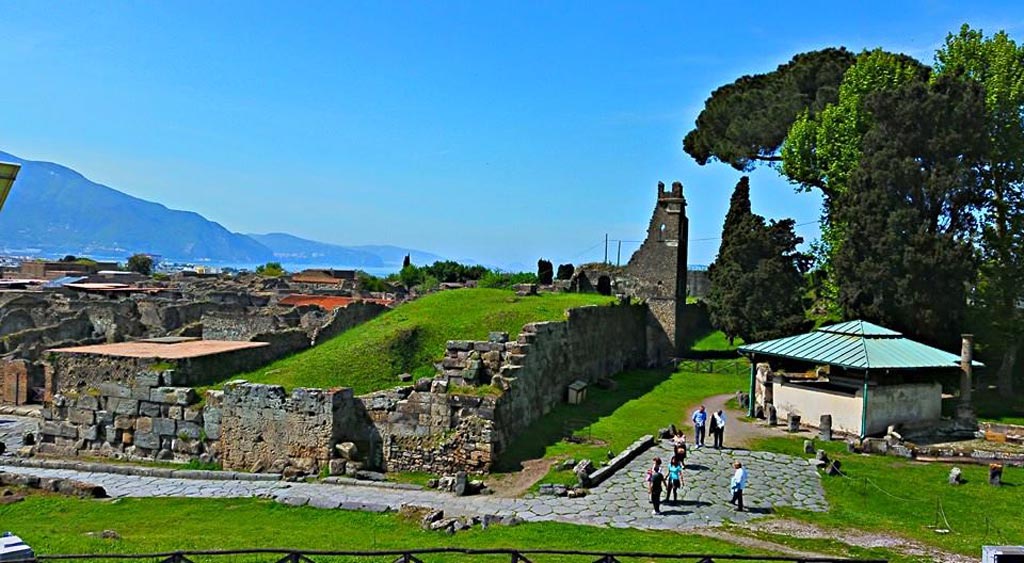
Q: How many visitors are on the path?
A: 7